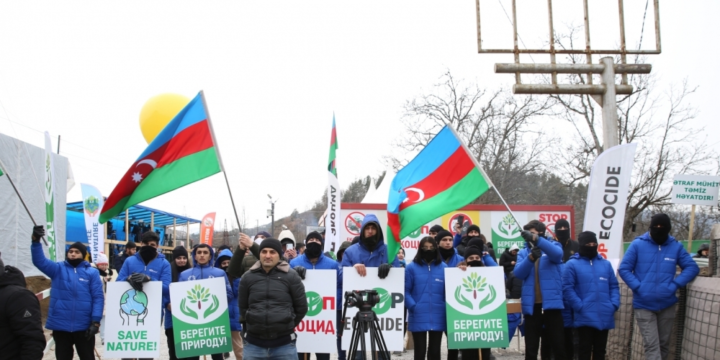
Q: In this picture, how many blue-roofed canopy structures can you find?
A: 1